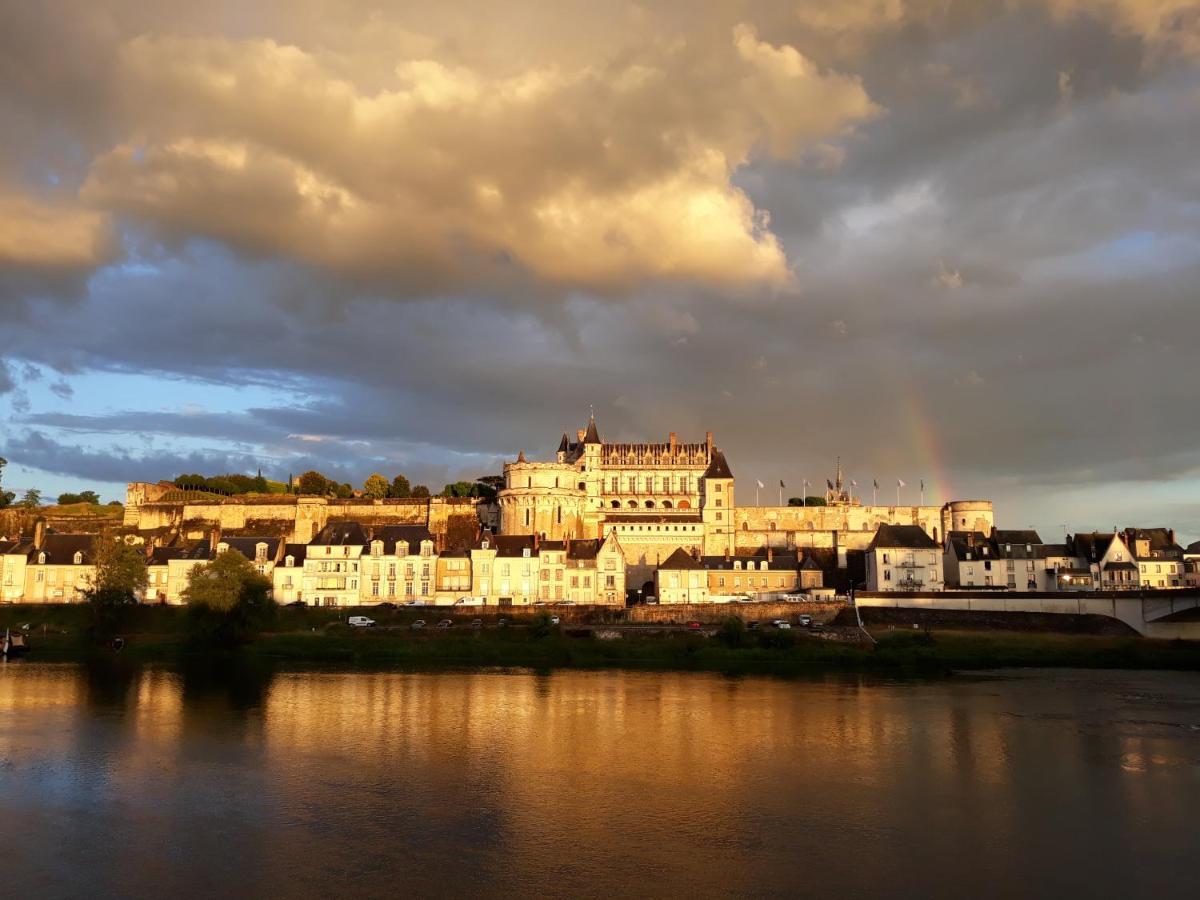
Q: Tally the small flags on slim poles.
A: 8